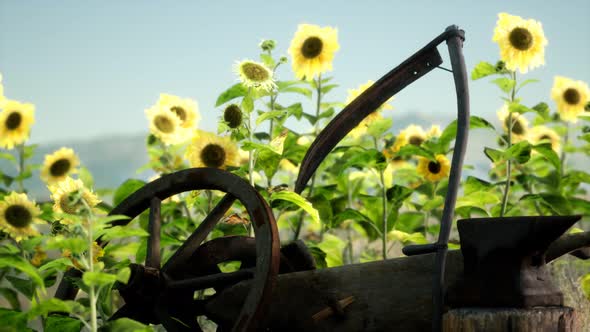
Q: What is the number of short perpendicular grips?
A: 1